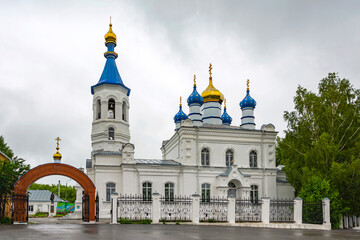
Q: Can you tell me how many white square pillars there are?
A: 7